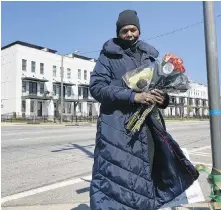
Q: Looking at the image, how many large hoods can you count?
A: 1